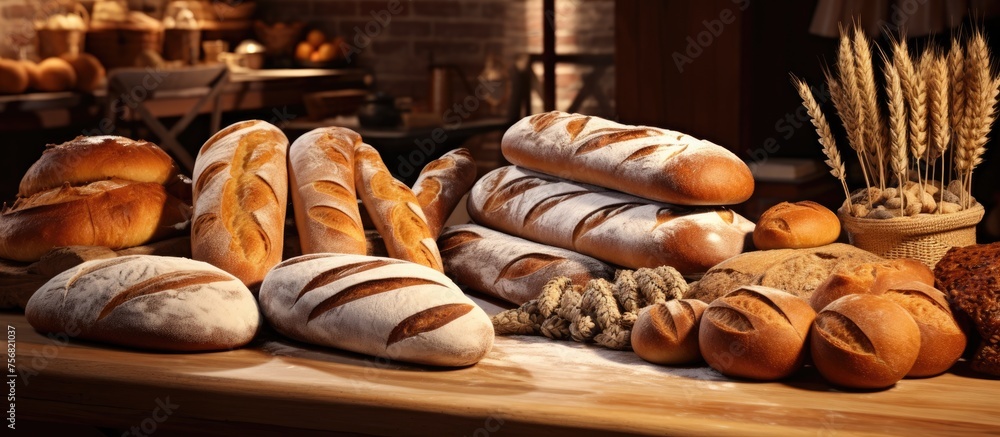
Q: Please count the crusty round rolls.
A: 6